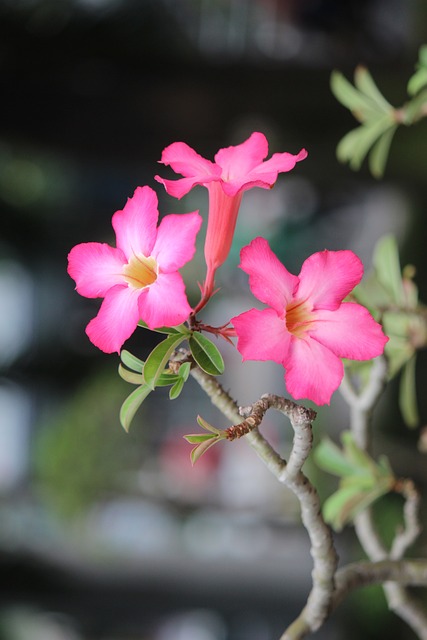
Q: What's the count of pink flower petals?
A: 15